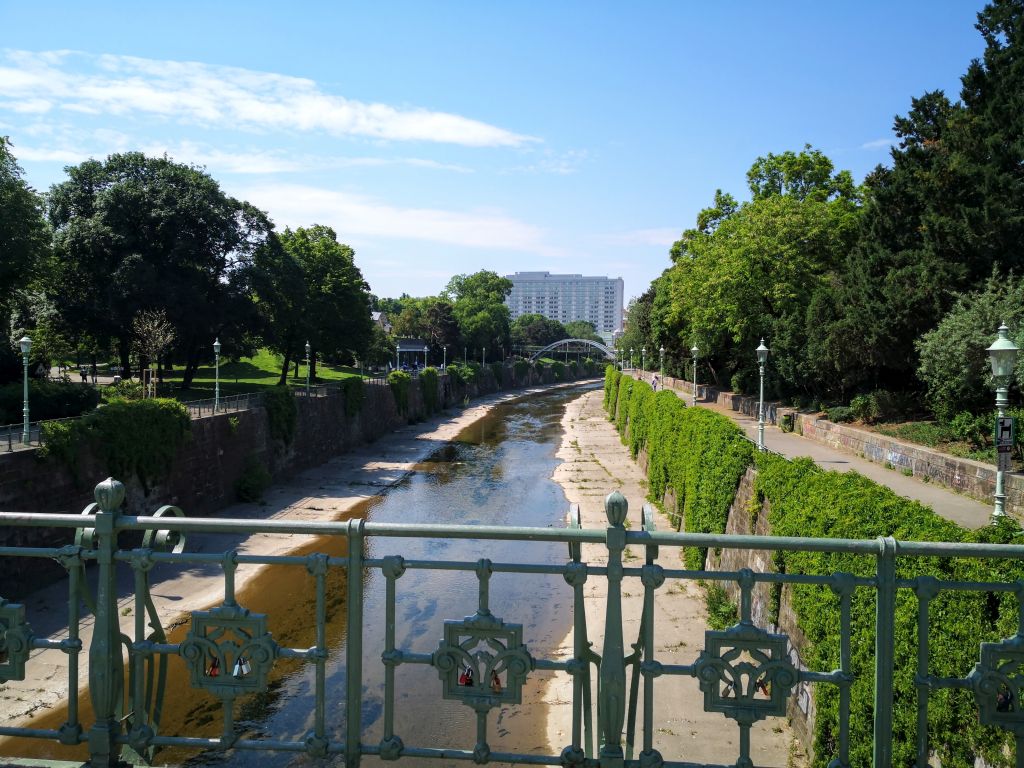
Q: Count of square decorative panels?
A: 5